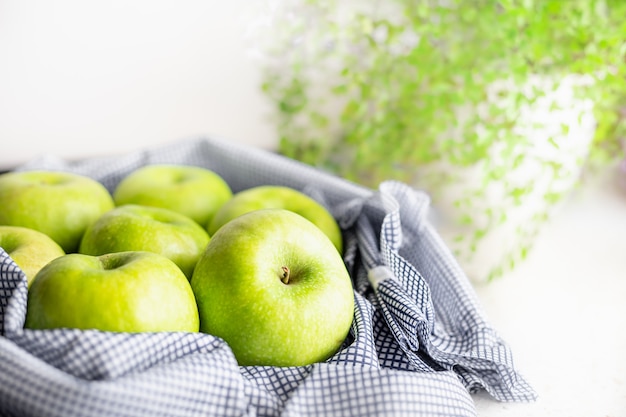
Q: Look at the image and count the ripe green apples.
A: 7